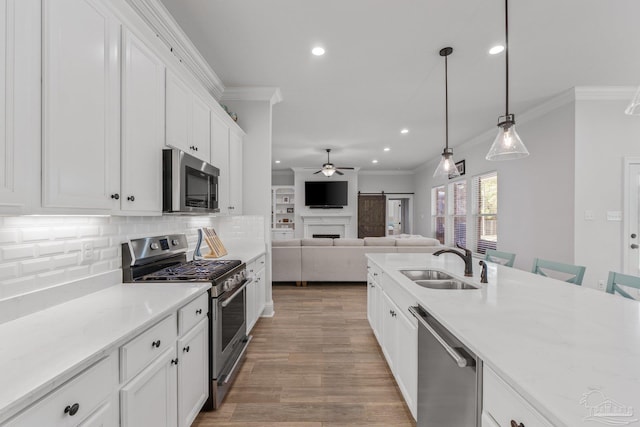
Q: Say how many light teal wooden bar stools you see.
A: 3